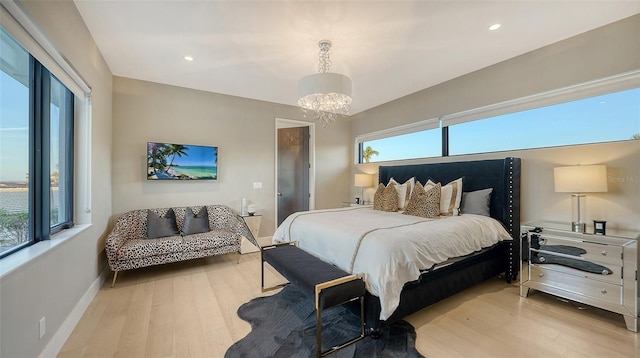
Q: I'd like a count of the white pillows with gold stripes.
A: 2